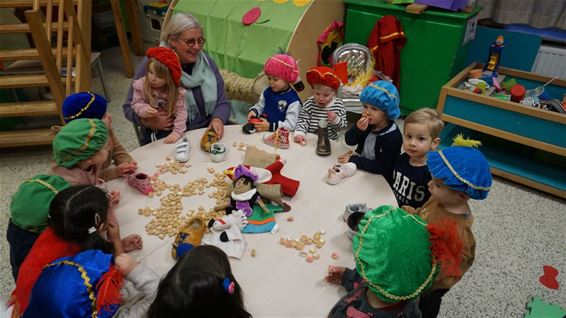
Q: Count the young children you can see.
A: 13